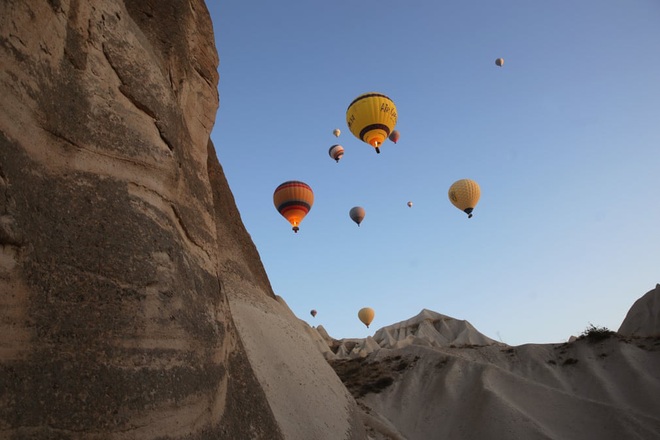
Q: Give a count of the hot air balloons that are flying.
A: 11